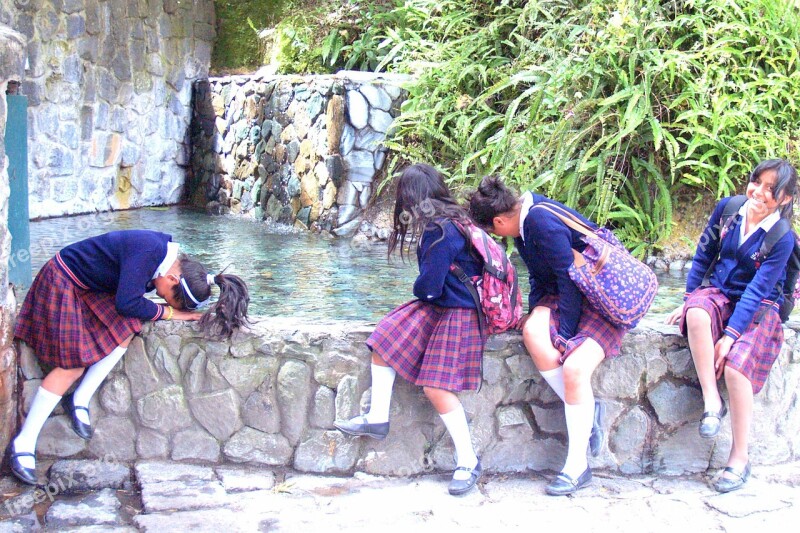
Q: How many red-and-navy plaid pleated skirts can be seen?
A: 4